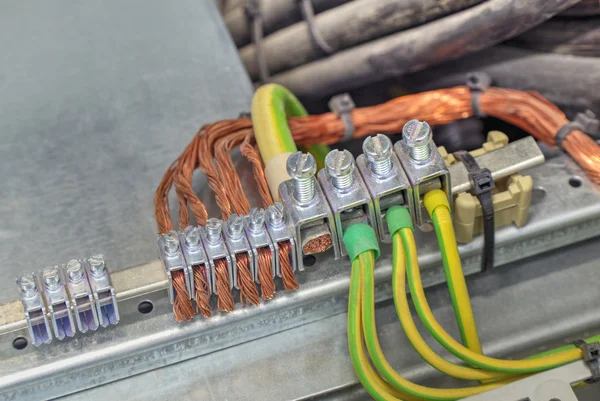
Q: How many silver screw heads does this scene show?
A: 14